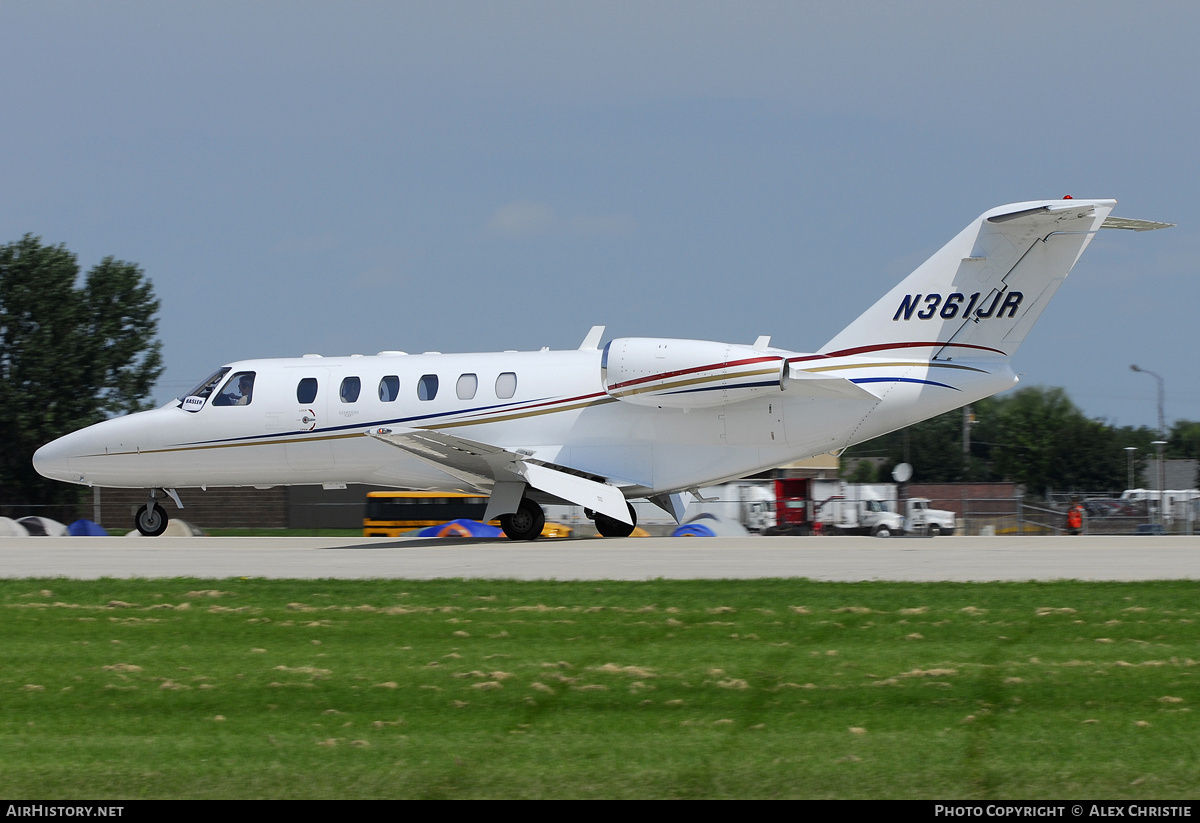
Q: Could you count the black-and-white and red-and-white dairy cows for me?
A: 0